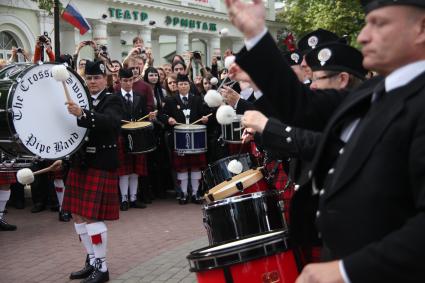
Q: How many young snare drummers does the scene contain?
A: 2